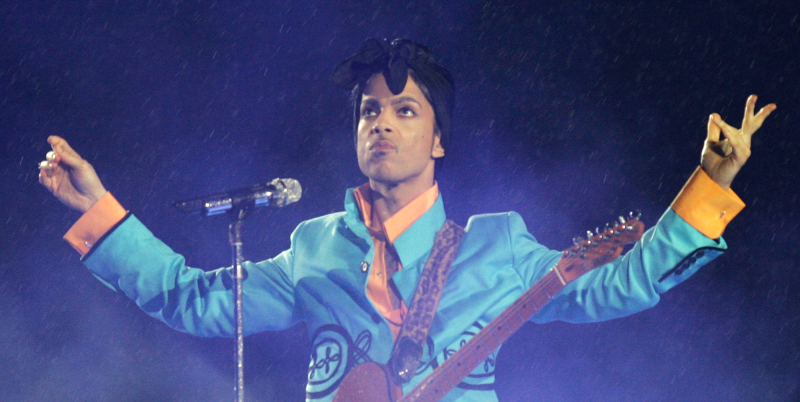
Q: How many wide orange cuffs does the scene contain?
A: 2